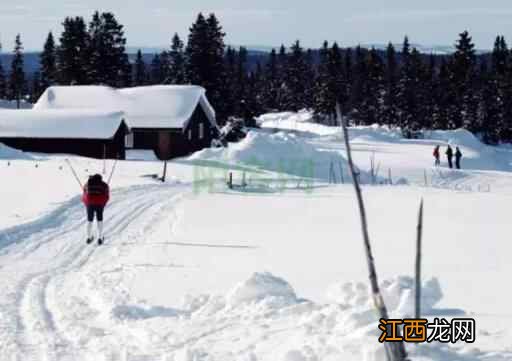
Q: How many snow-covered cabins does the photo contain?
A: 2